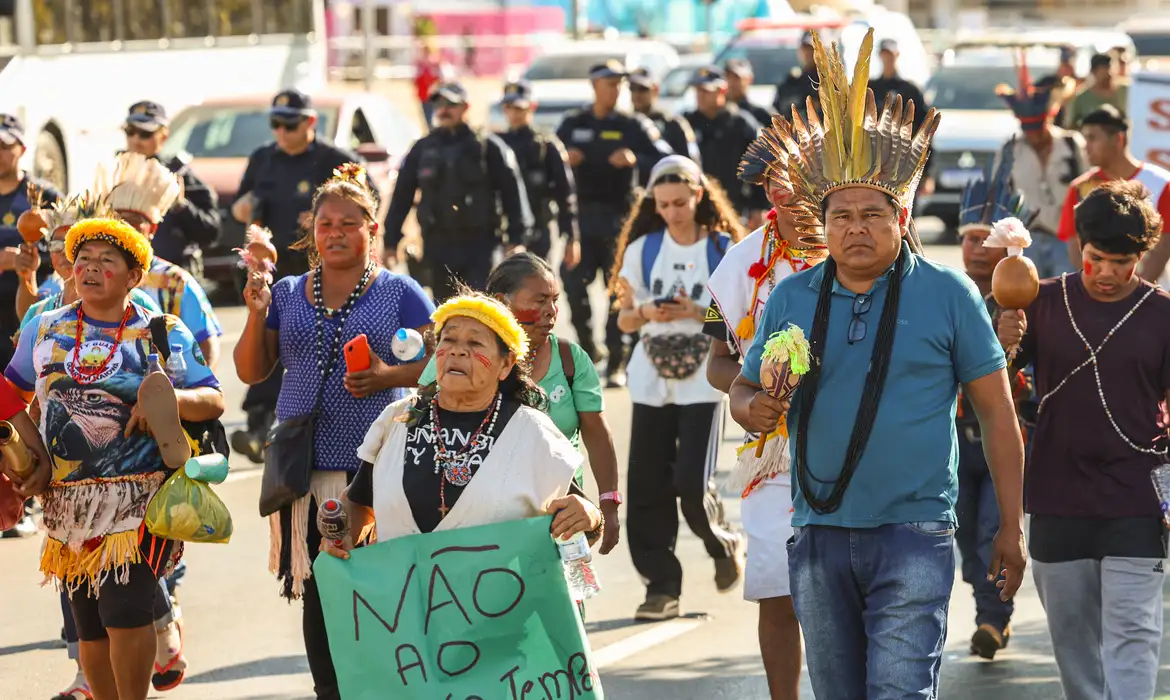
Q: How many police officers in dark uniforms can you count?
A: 11